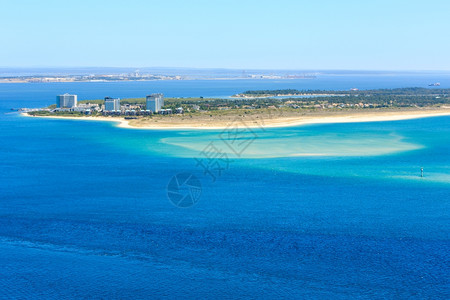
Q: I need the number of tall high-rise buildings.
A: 3